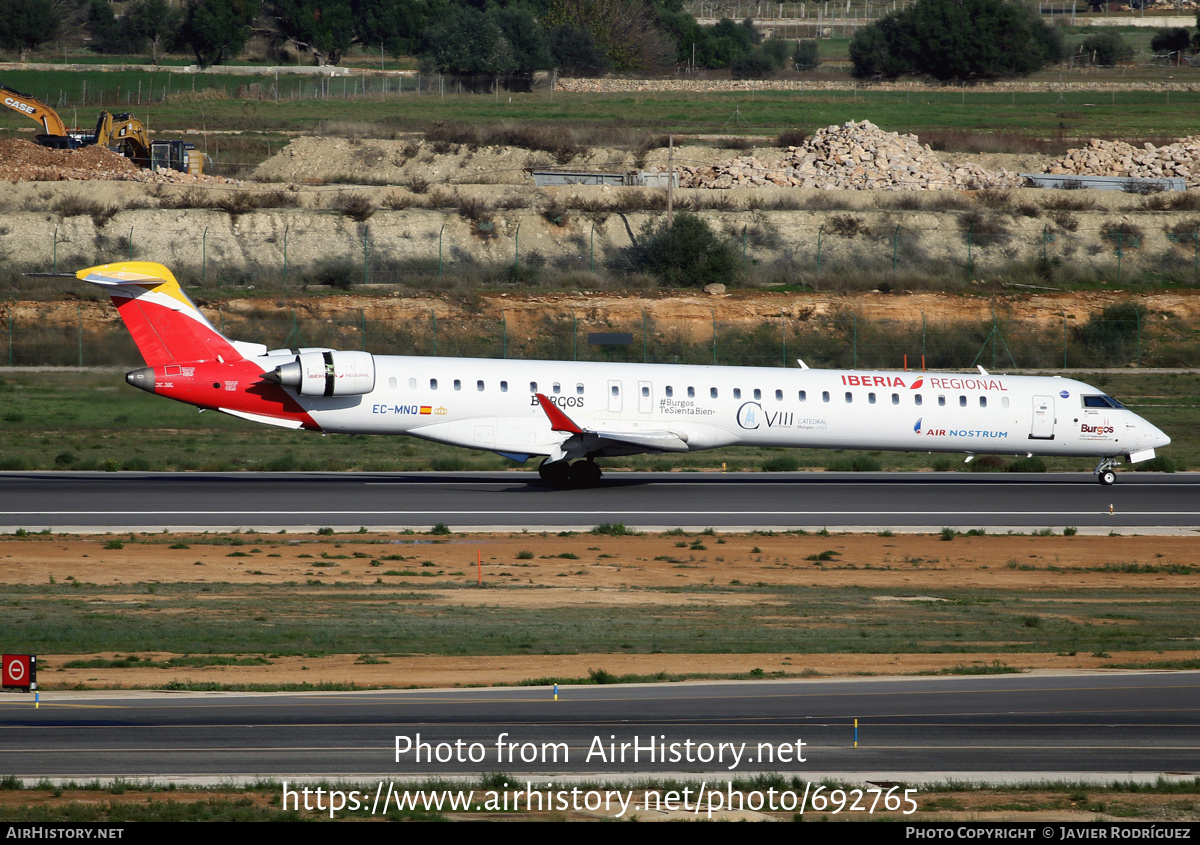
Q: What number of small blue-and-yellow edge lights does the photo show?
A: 3